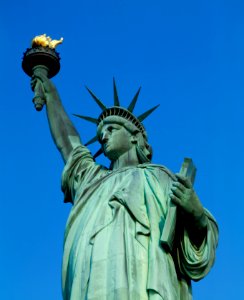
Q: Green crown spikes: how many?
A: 7